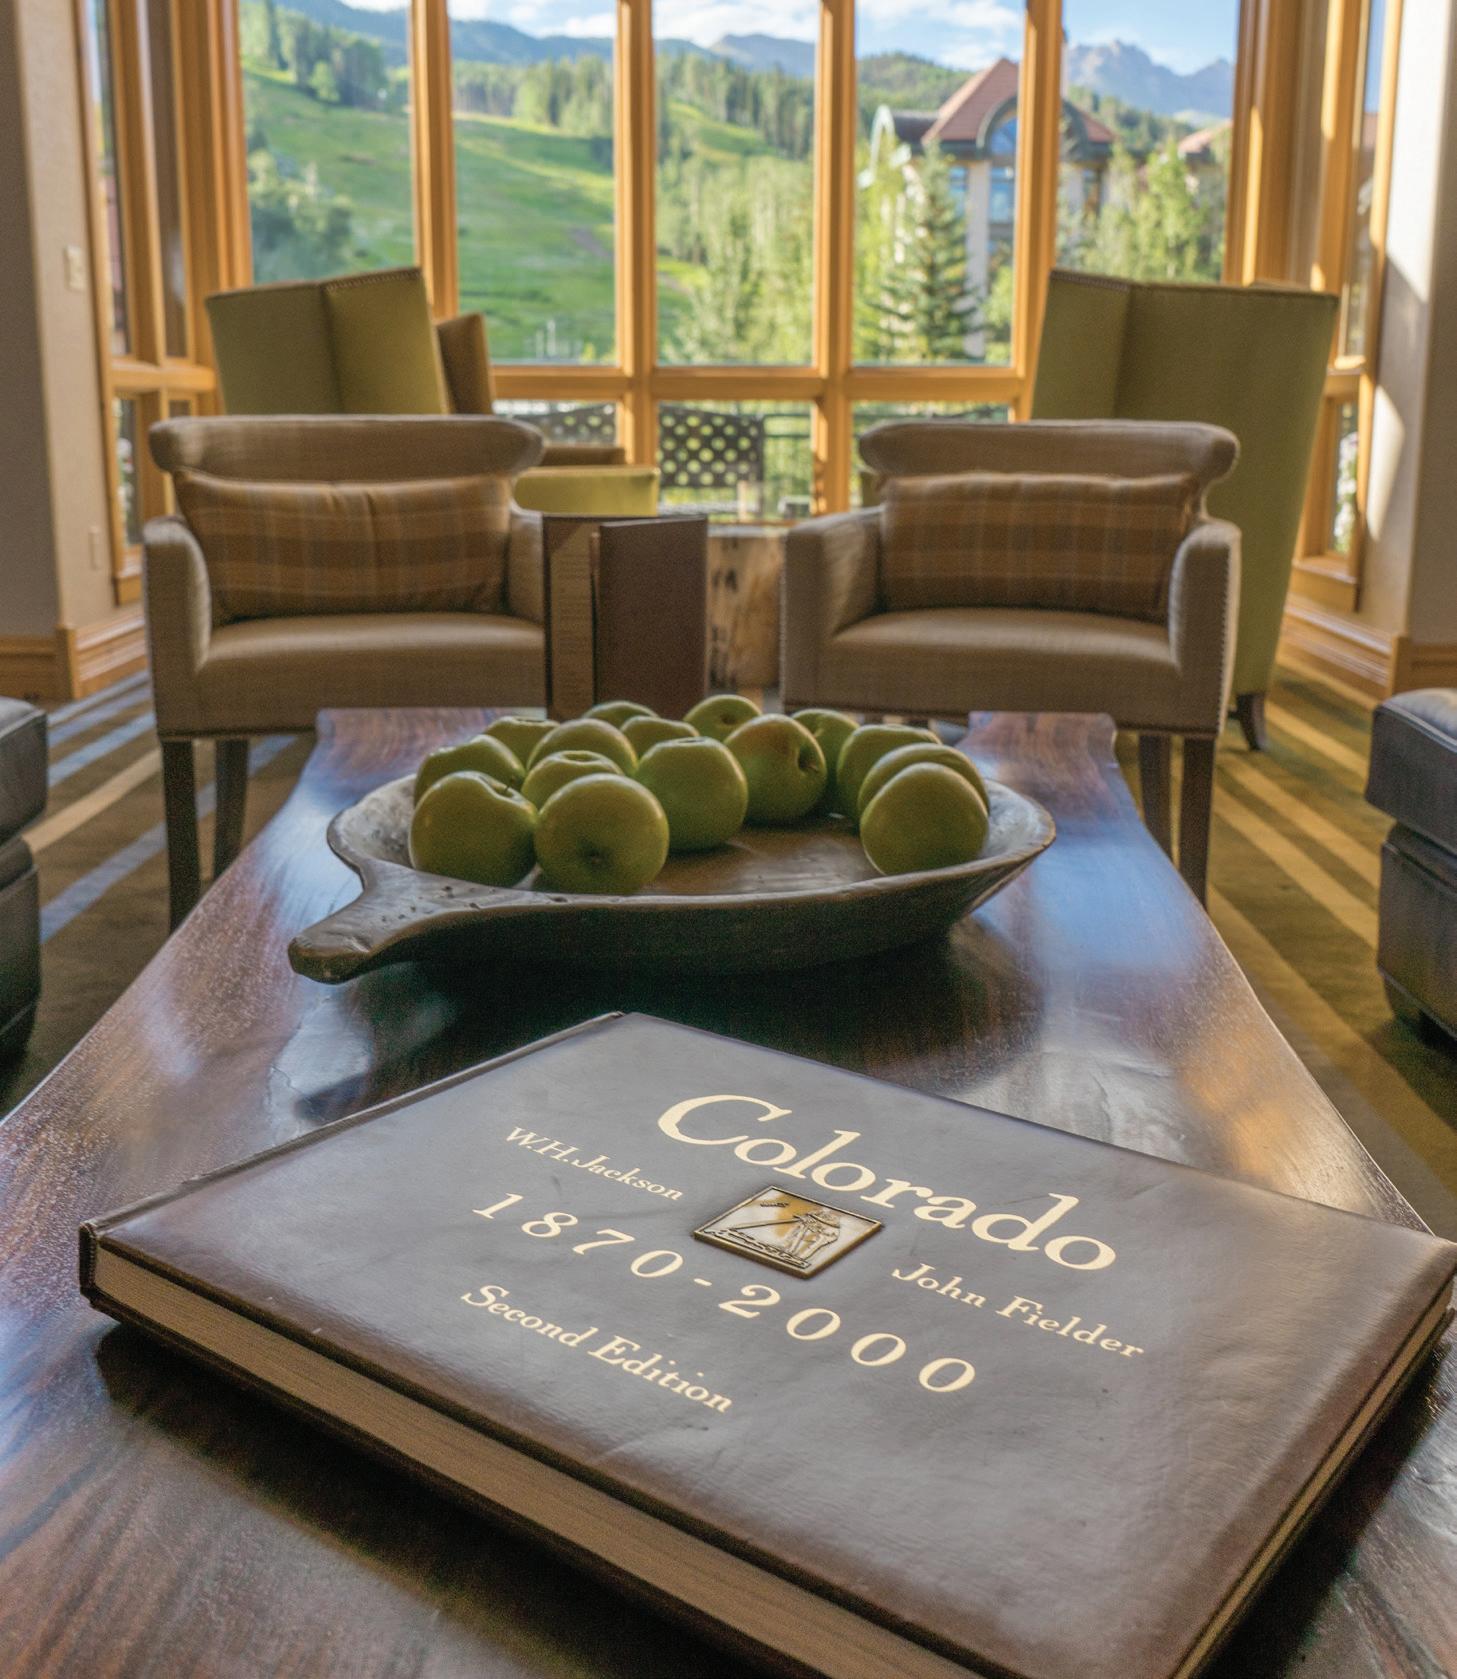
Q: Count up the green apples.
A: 15